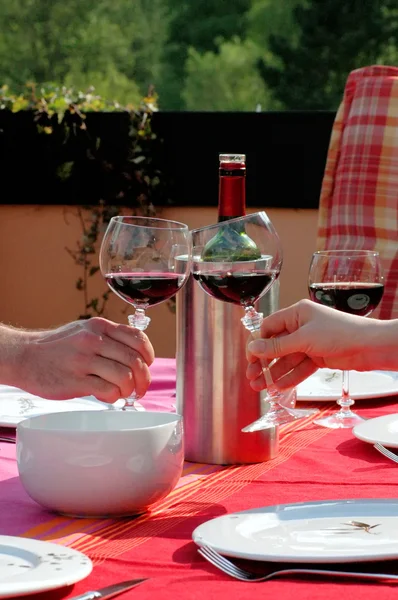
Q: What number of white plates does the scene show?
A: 5